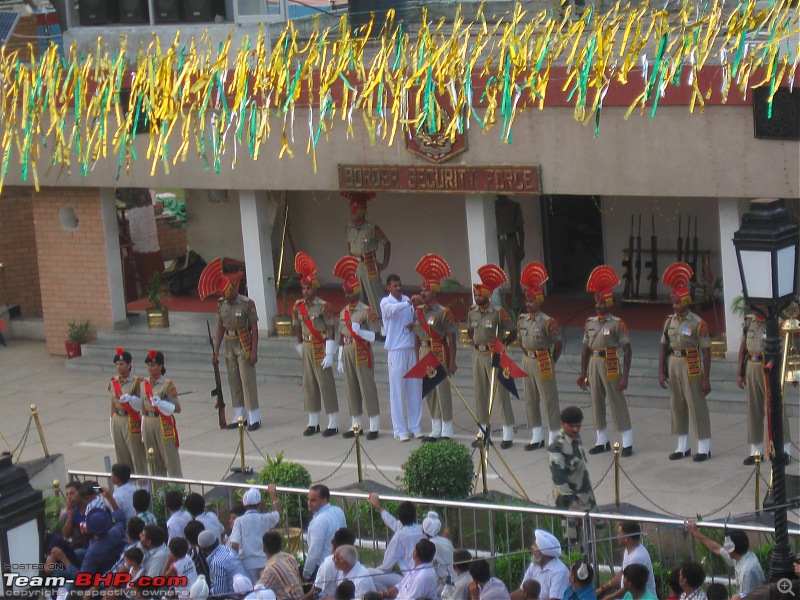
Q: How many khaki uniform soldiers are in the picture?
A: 13